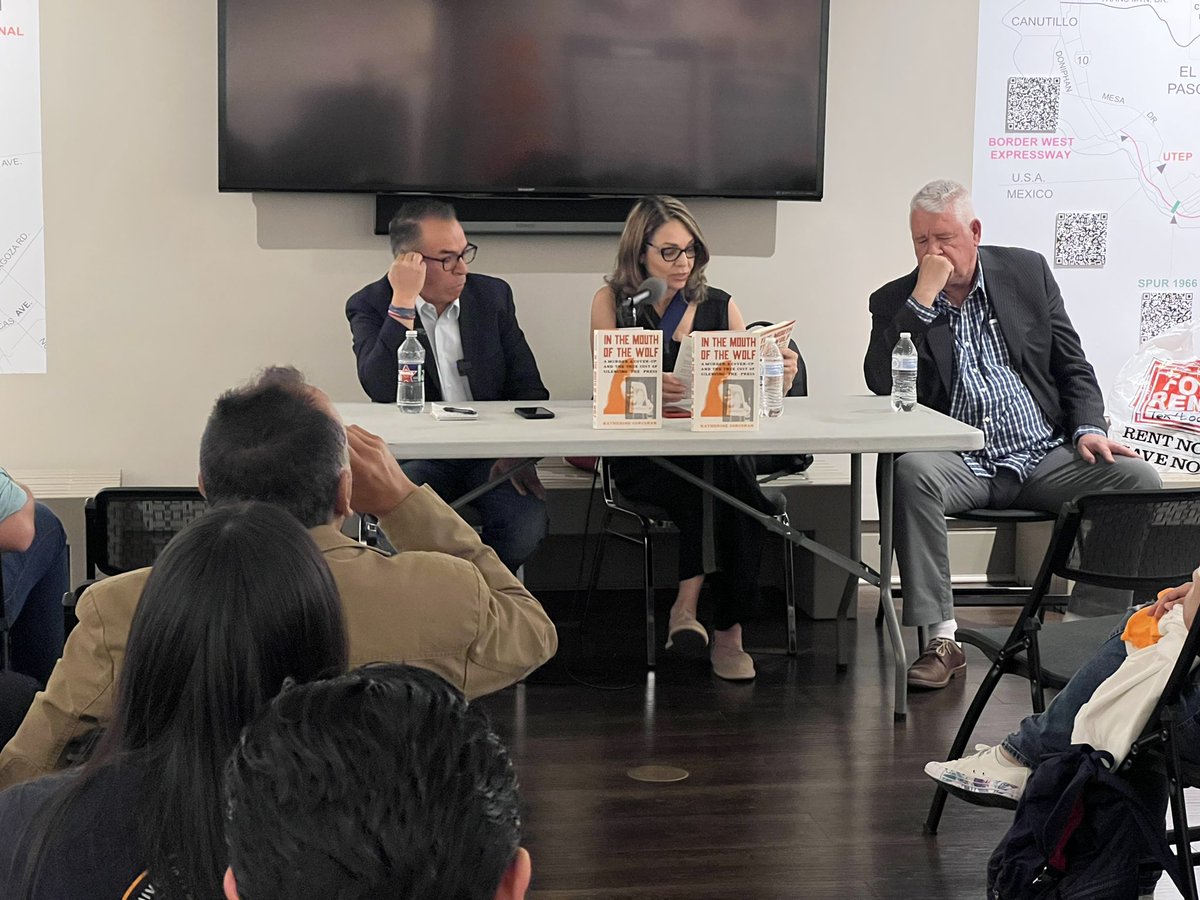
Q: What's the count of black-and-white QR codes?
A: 3